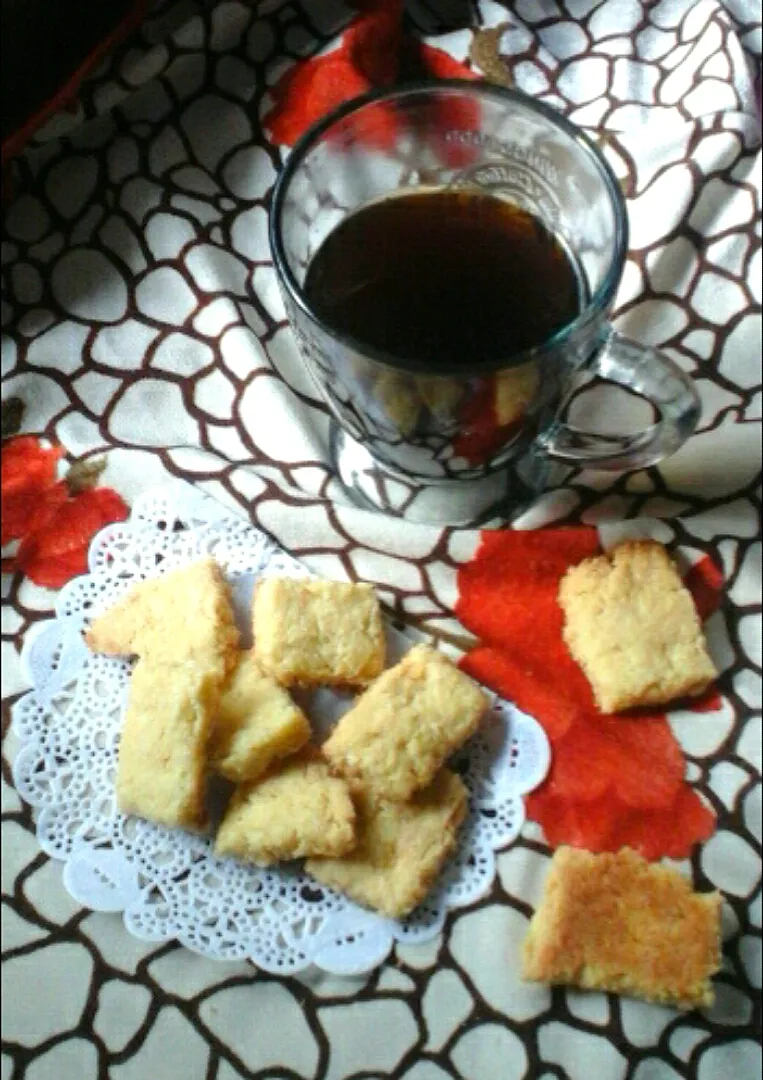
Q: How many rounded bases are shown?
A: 1